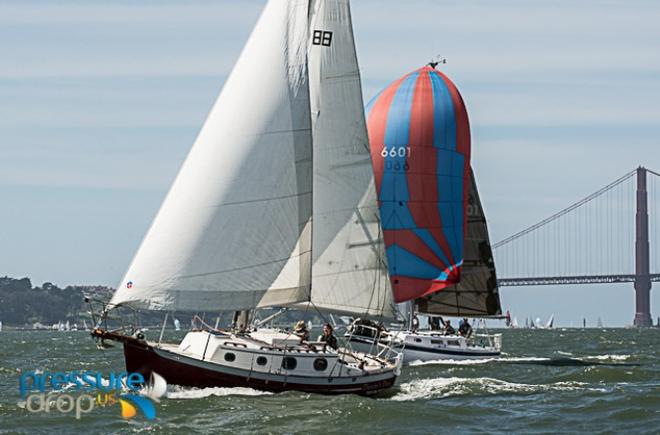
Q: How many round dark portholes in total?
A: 4